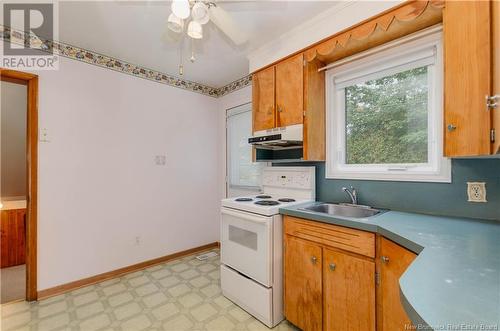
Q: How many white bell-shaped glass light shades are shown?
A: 4